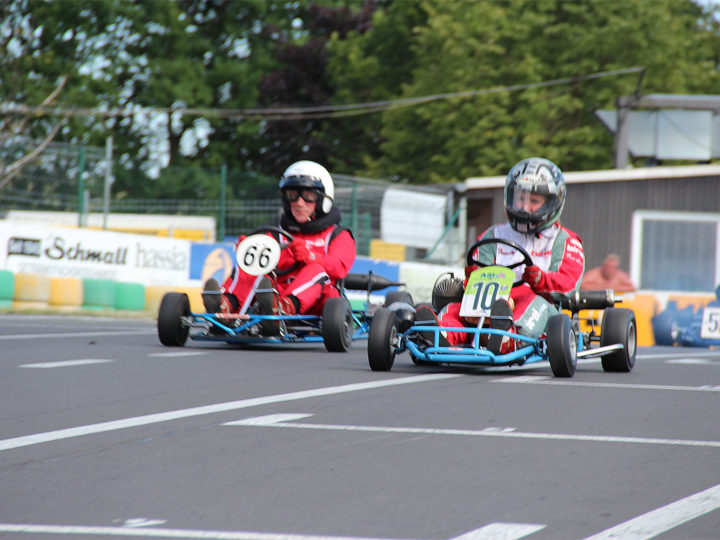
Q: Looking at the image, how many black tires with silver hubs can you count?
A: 3